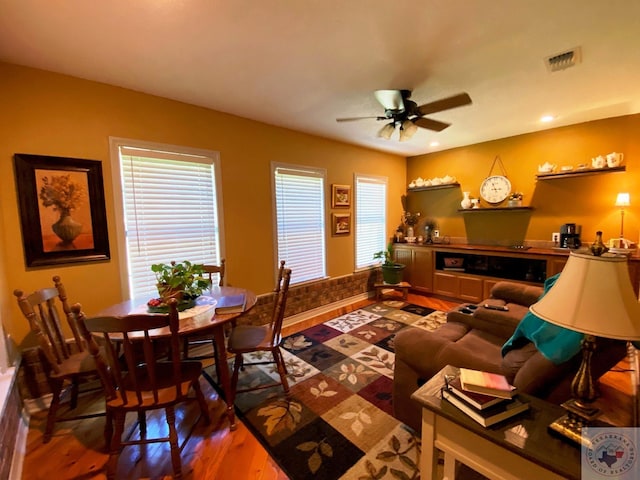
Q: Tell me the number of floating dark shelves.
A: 3